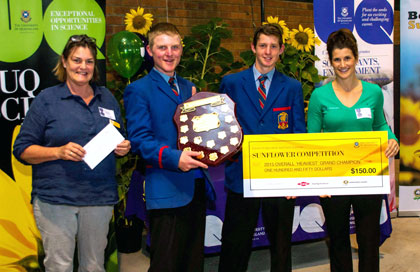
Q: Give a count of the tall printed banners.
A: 3